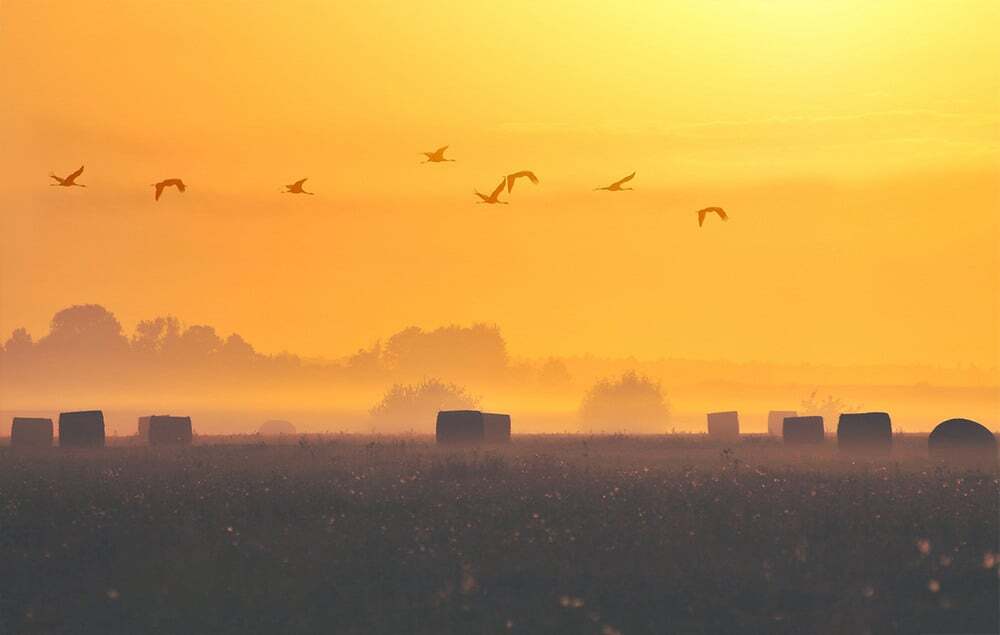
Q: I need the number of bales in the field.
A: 12